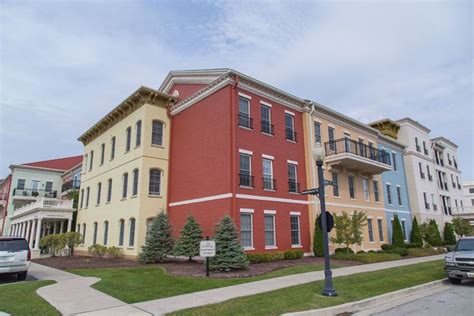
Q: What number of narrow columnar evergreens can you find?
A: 5